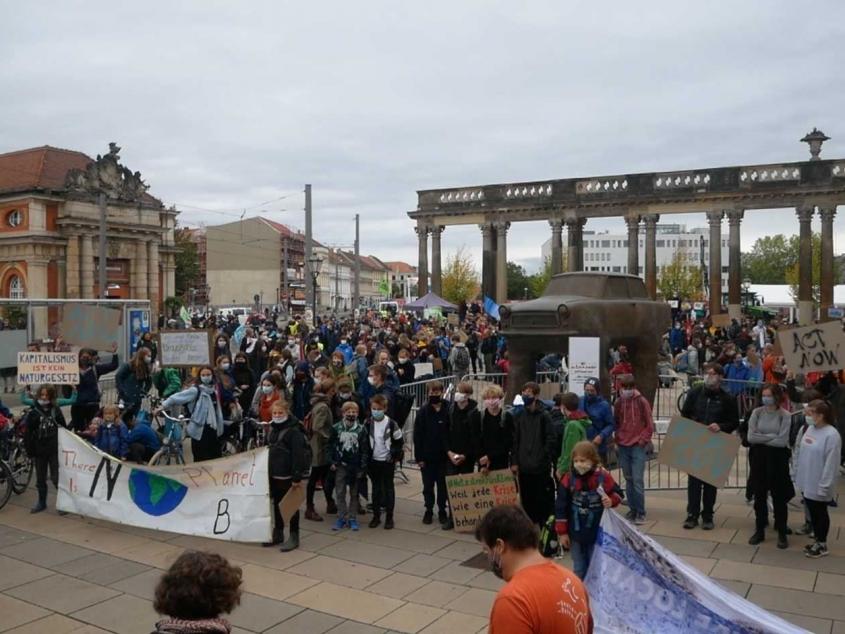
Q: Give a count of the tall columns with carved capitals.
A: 12